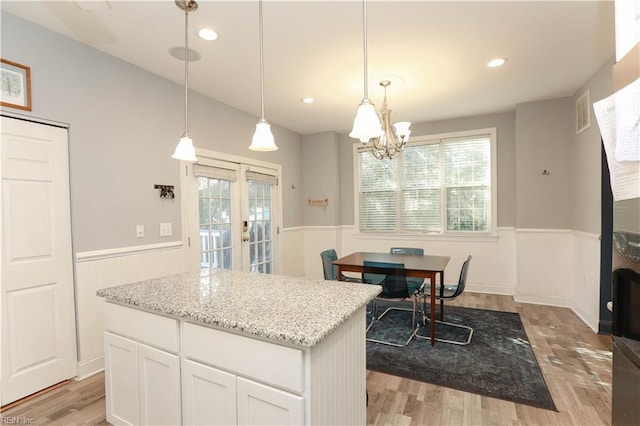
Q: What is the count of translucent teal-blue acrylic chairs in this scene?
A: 4